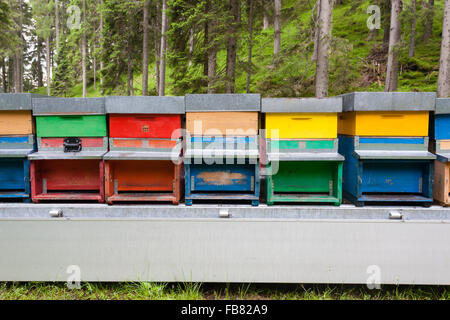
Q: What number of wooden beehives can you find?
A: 7